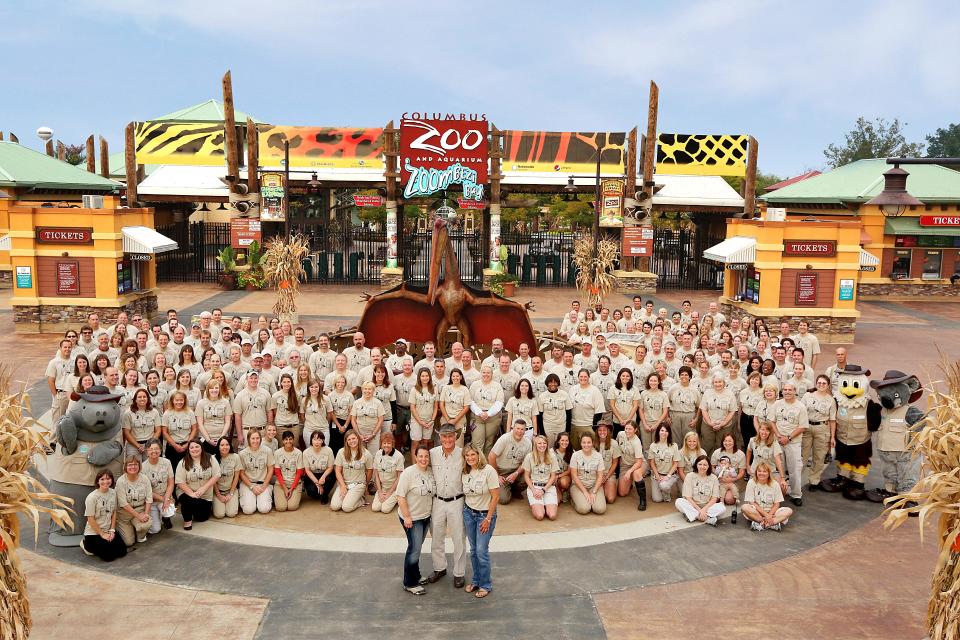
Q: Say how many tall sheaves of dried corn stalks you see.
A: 4